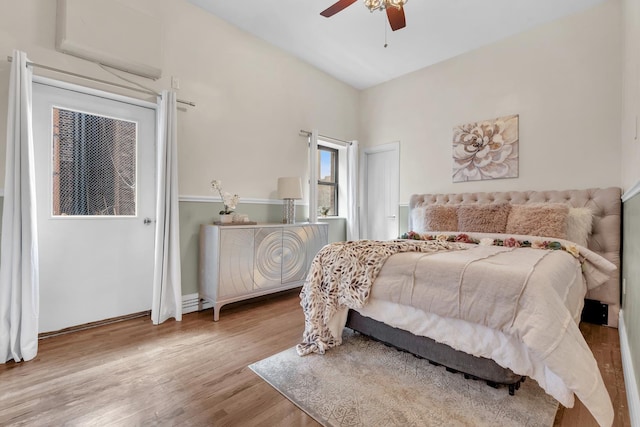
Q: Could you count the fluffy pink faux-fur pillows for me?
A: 3